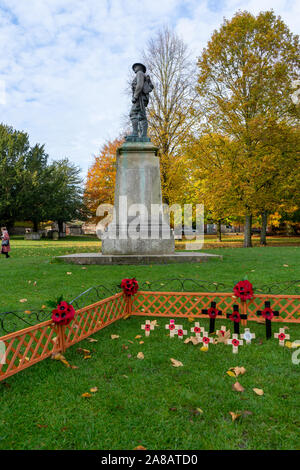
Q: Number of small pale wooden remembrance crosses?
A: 9